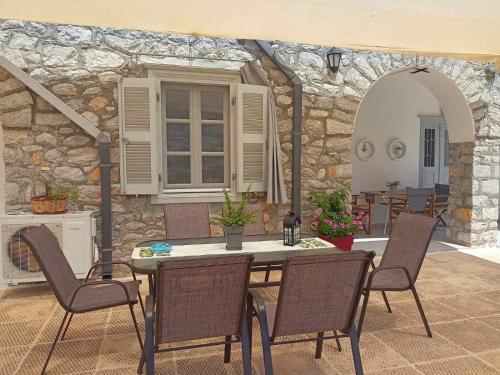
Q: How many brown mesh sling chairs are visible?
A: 6